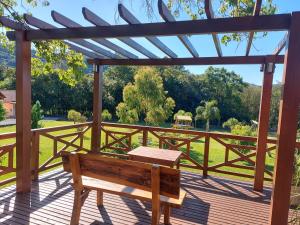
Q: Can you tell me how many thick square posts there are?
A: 4